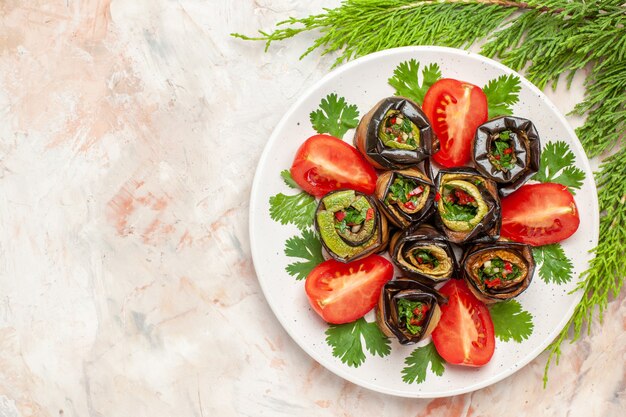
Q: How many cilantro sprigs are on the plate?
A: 10